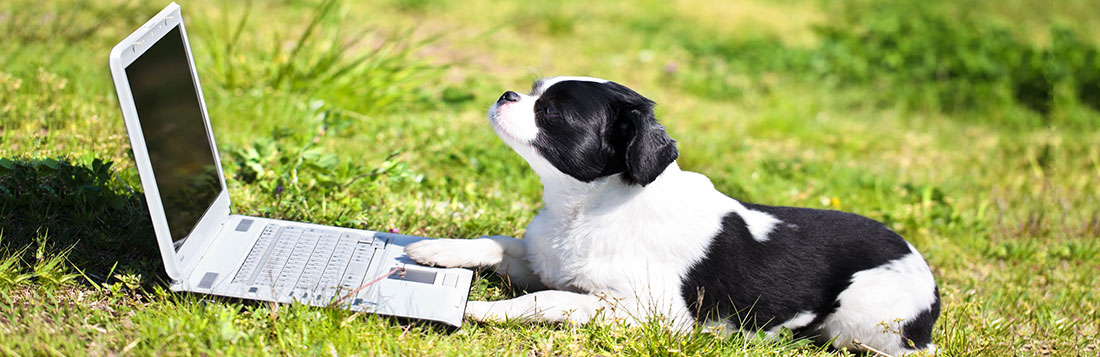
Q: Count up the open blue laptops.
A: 0